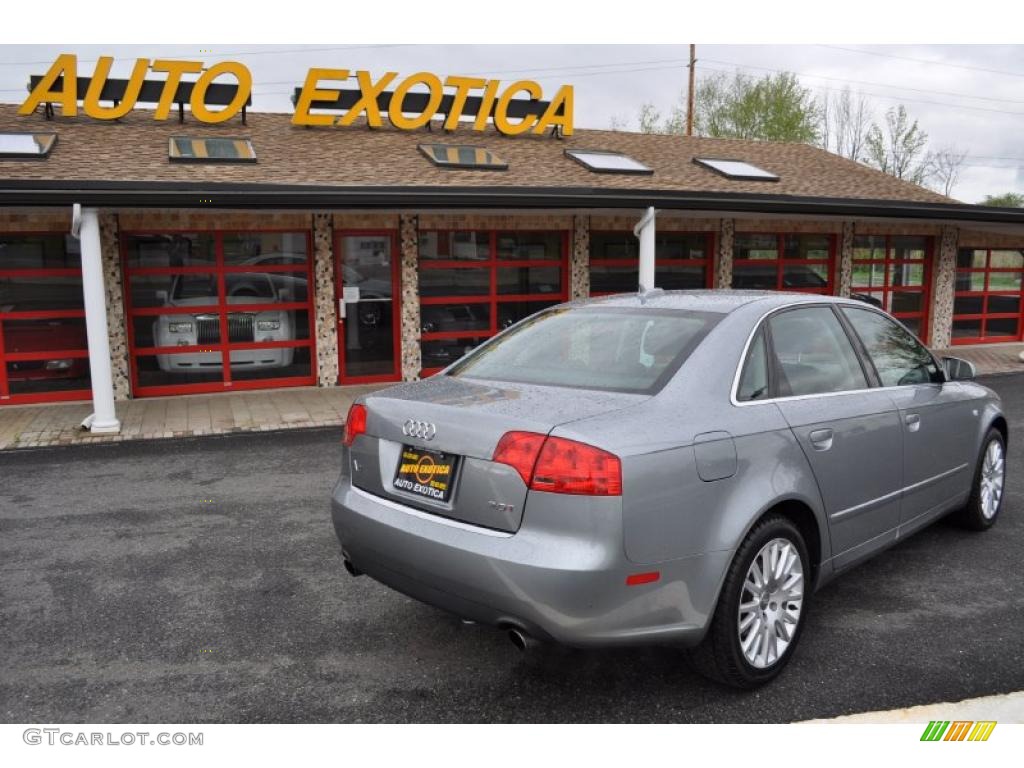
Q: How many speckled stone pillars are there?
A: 7